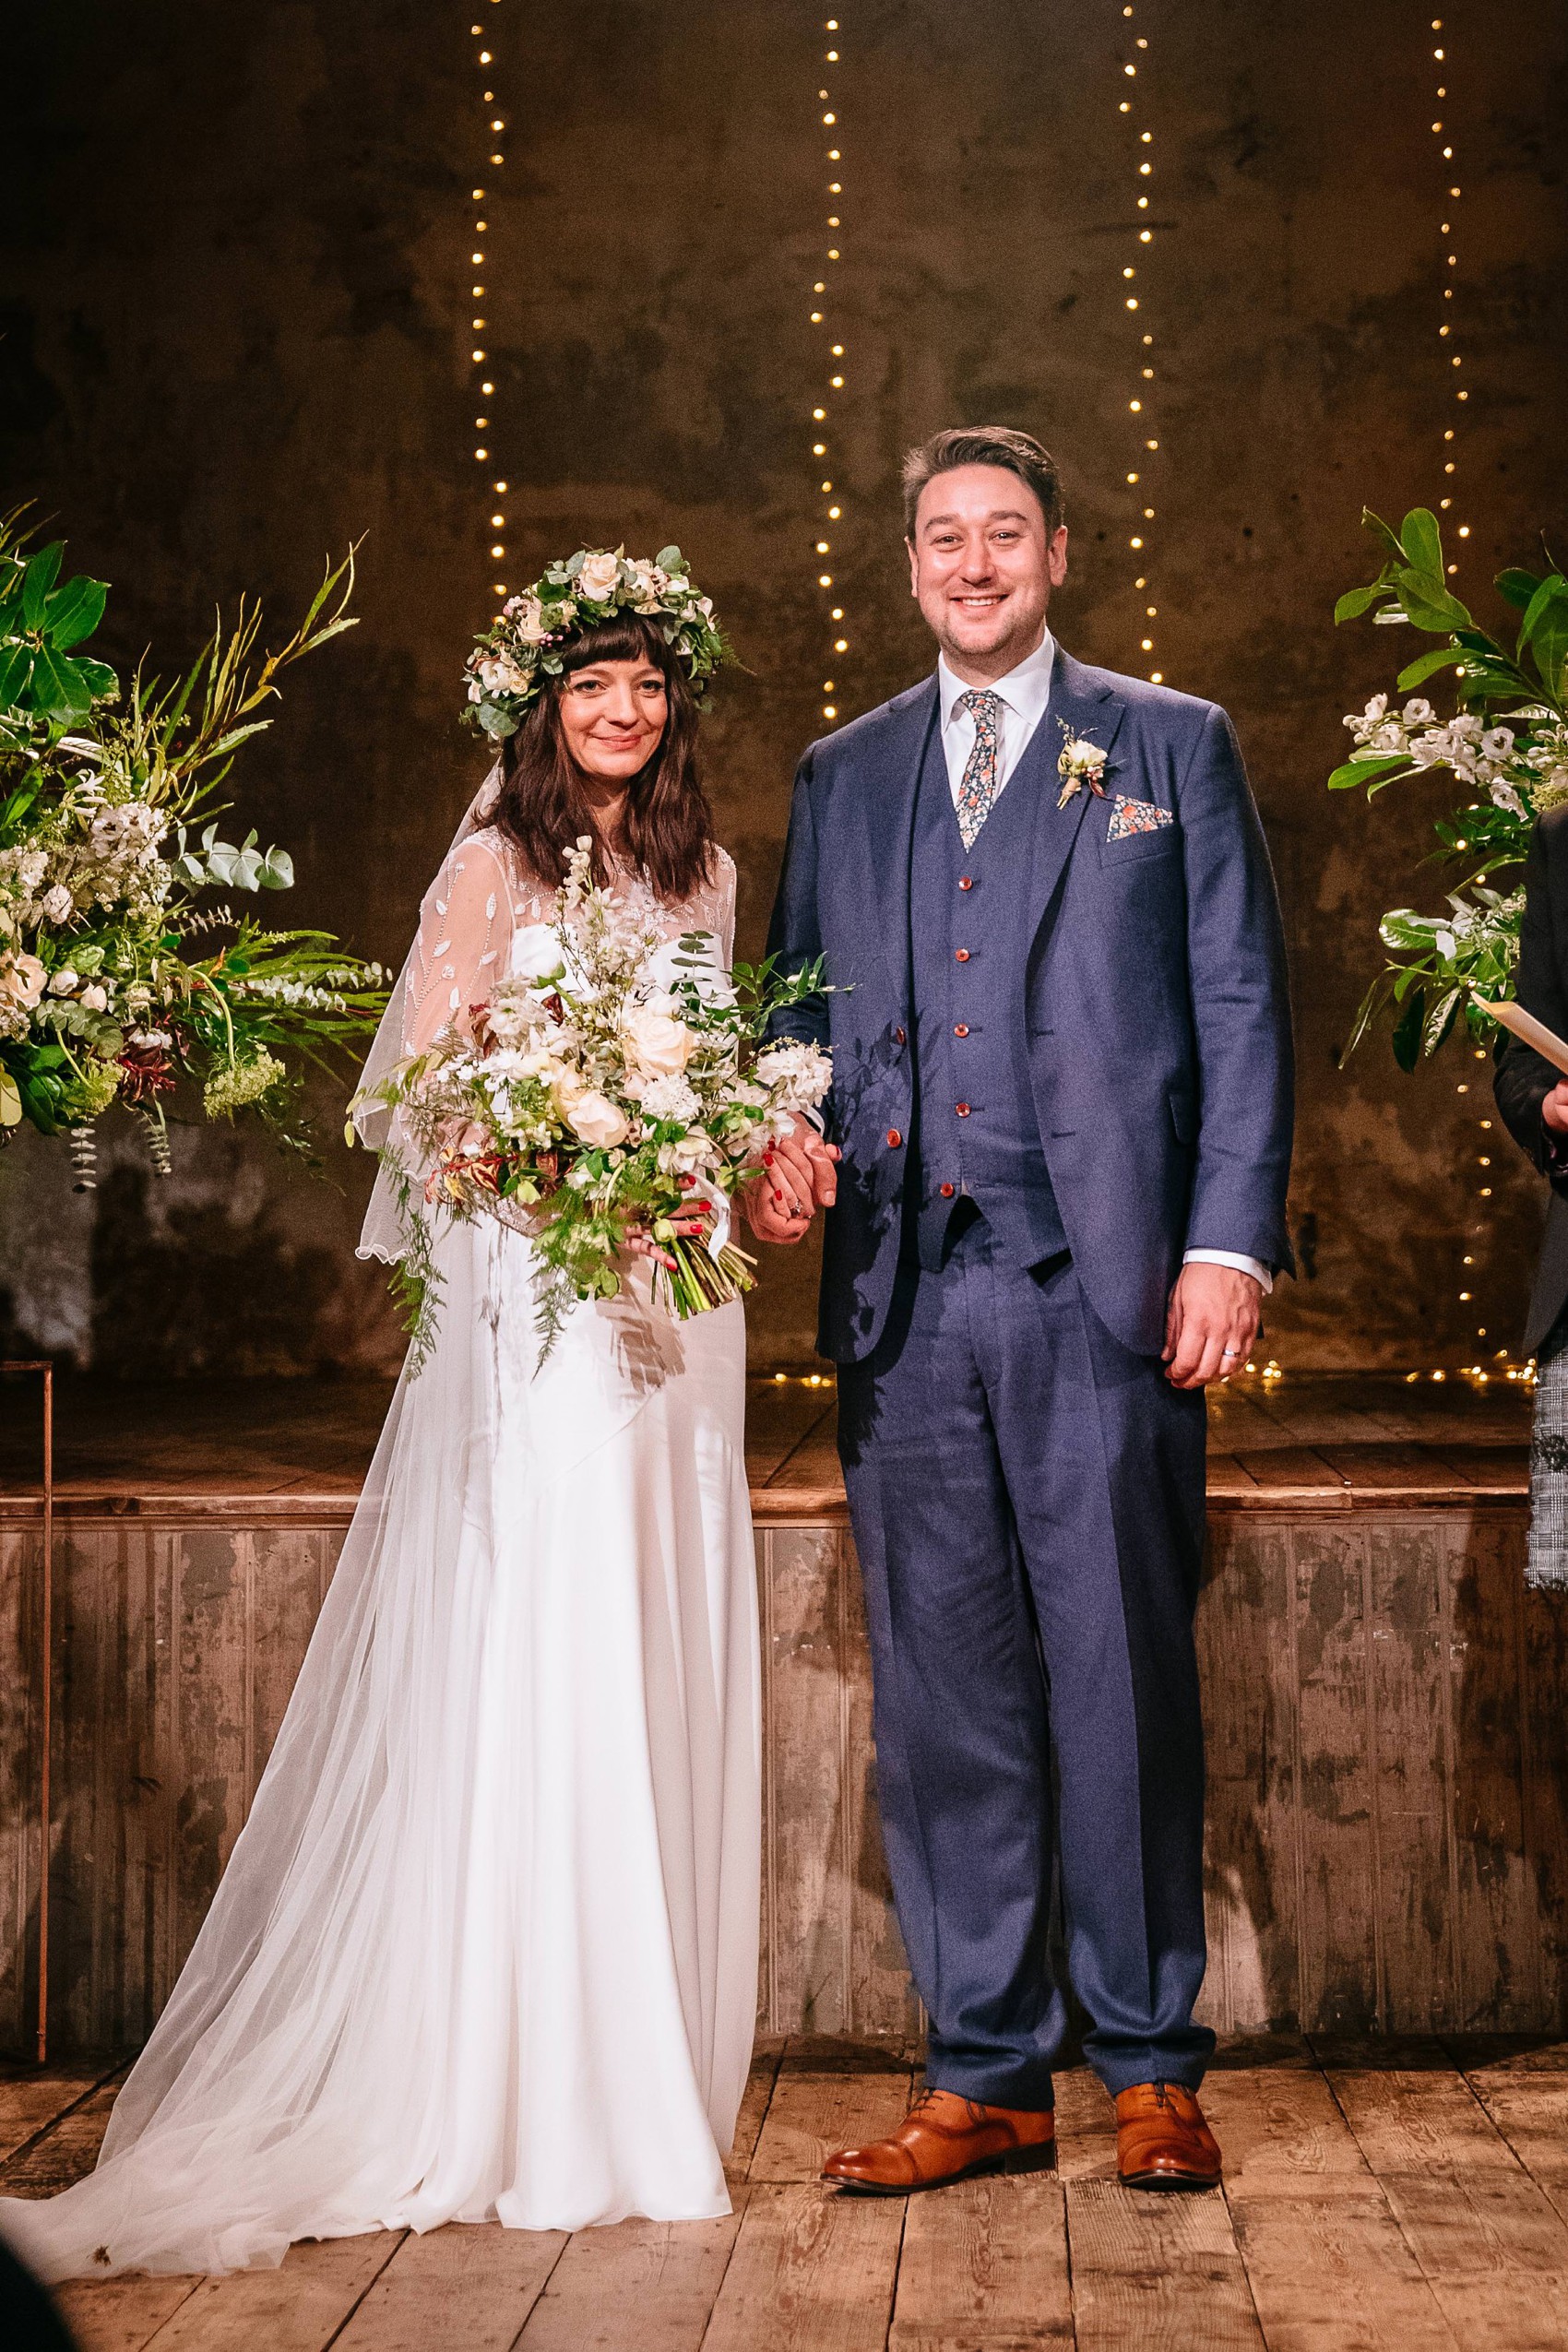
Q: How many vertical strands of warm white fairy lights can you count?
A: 4